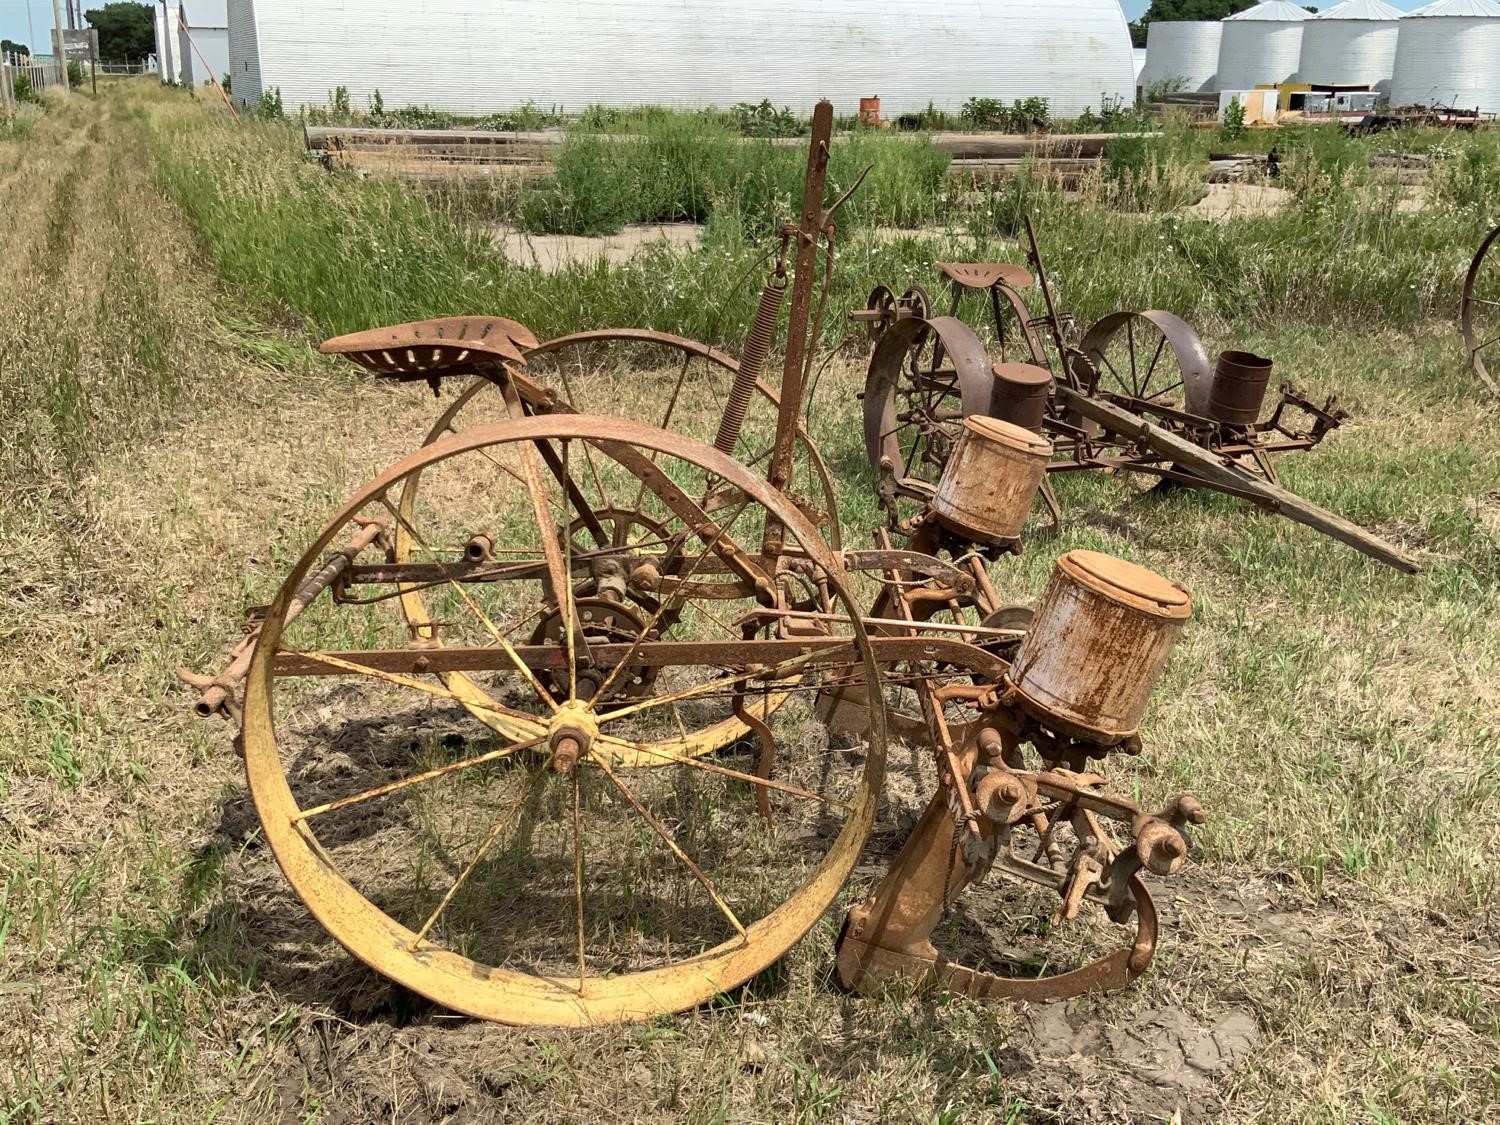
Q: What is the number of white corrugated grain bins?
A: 4